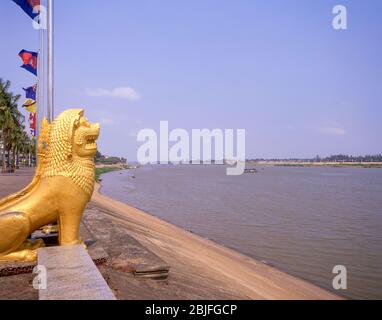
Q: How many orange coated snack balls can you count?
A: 0